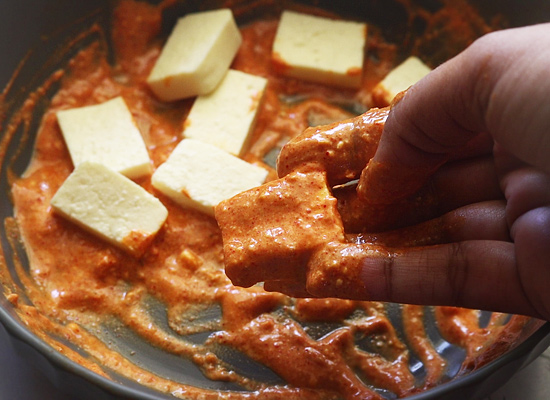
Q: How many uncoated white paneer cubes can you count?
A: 7